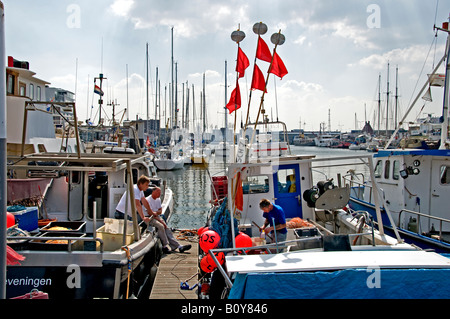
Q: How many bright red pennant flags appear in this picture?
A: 5